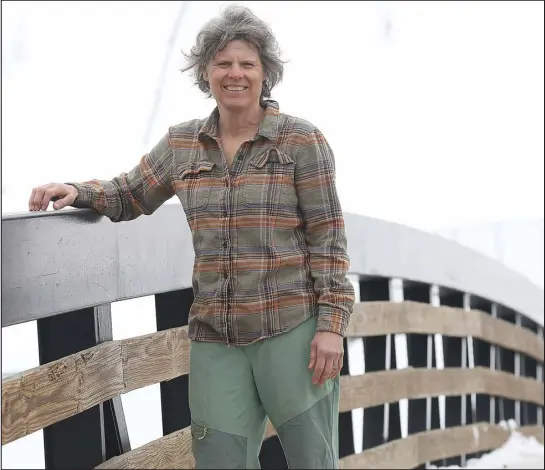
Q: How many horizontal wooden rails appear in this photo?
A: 3